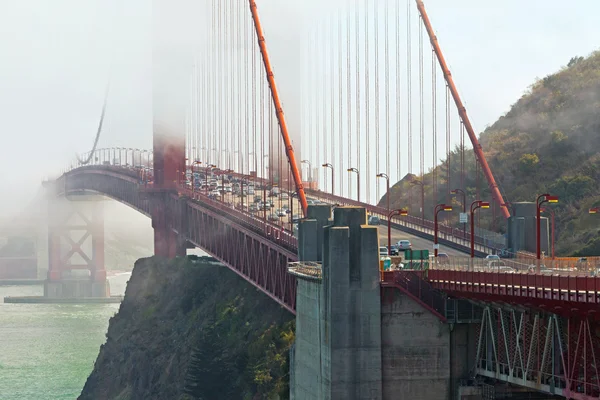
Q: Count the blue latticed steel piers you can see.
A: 0